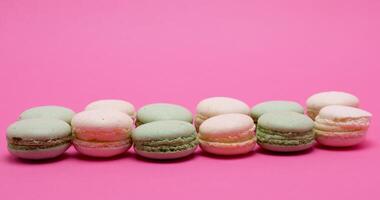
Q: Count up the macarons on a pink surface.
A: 12